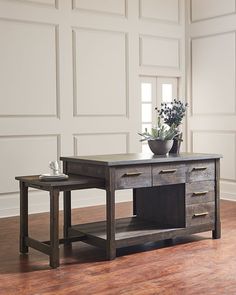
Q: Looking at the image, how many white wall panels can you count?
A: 11